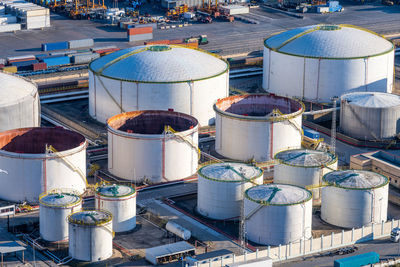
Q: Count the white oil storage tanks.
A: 14